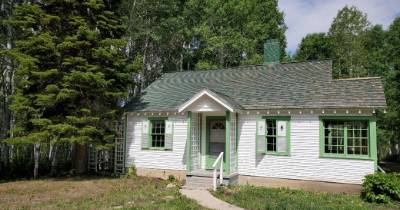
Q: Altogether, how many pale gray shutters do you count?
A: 4